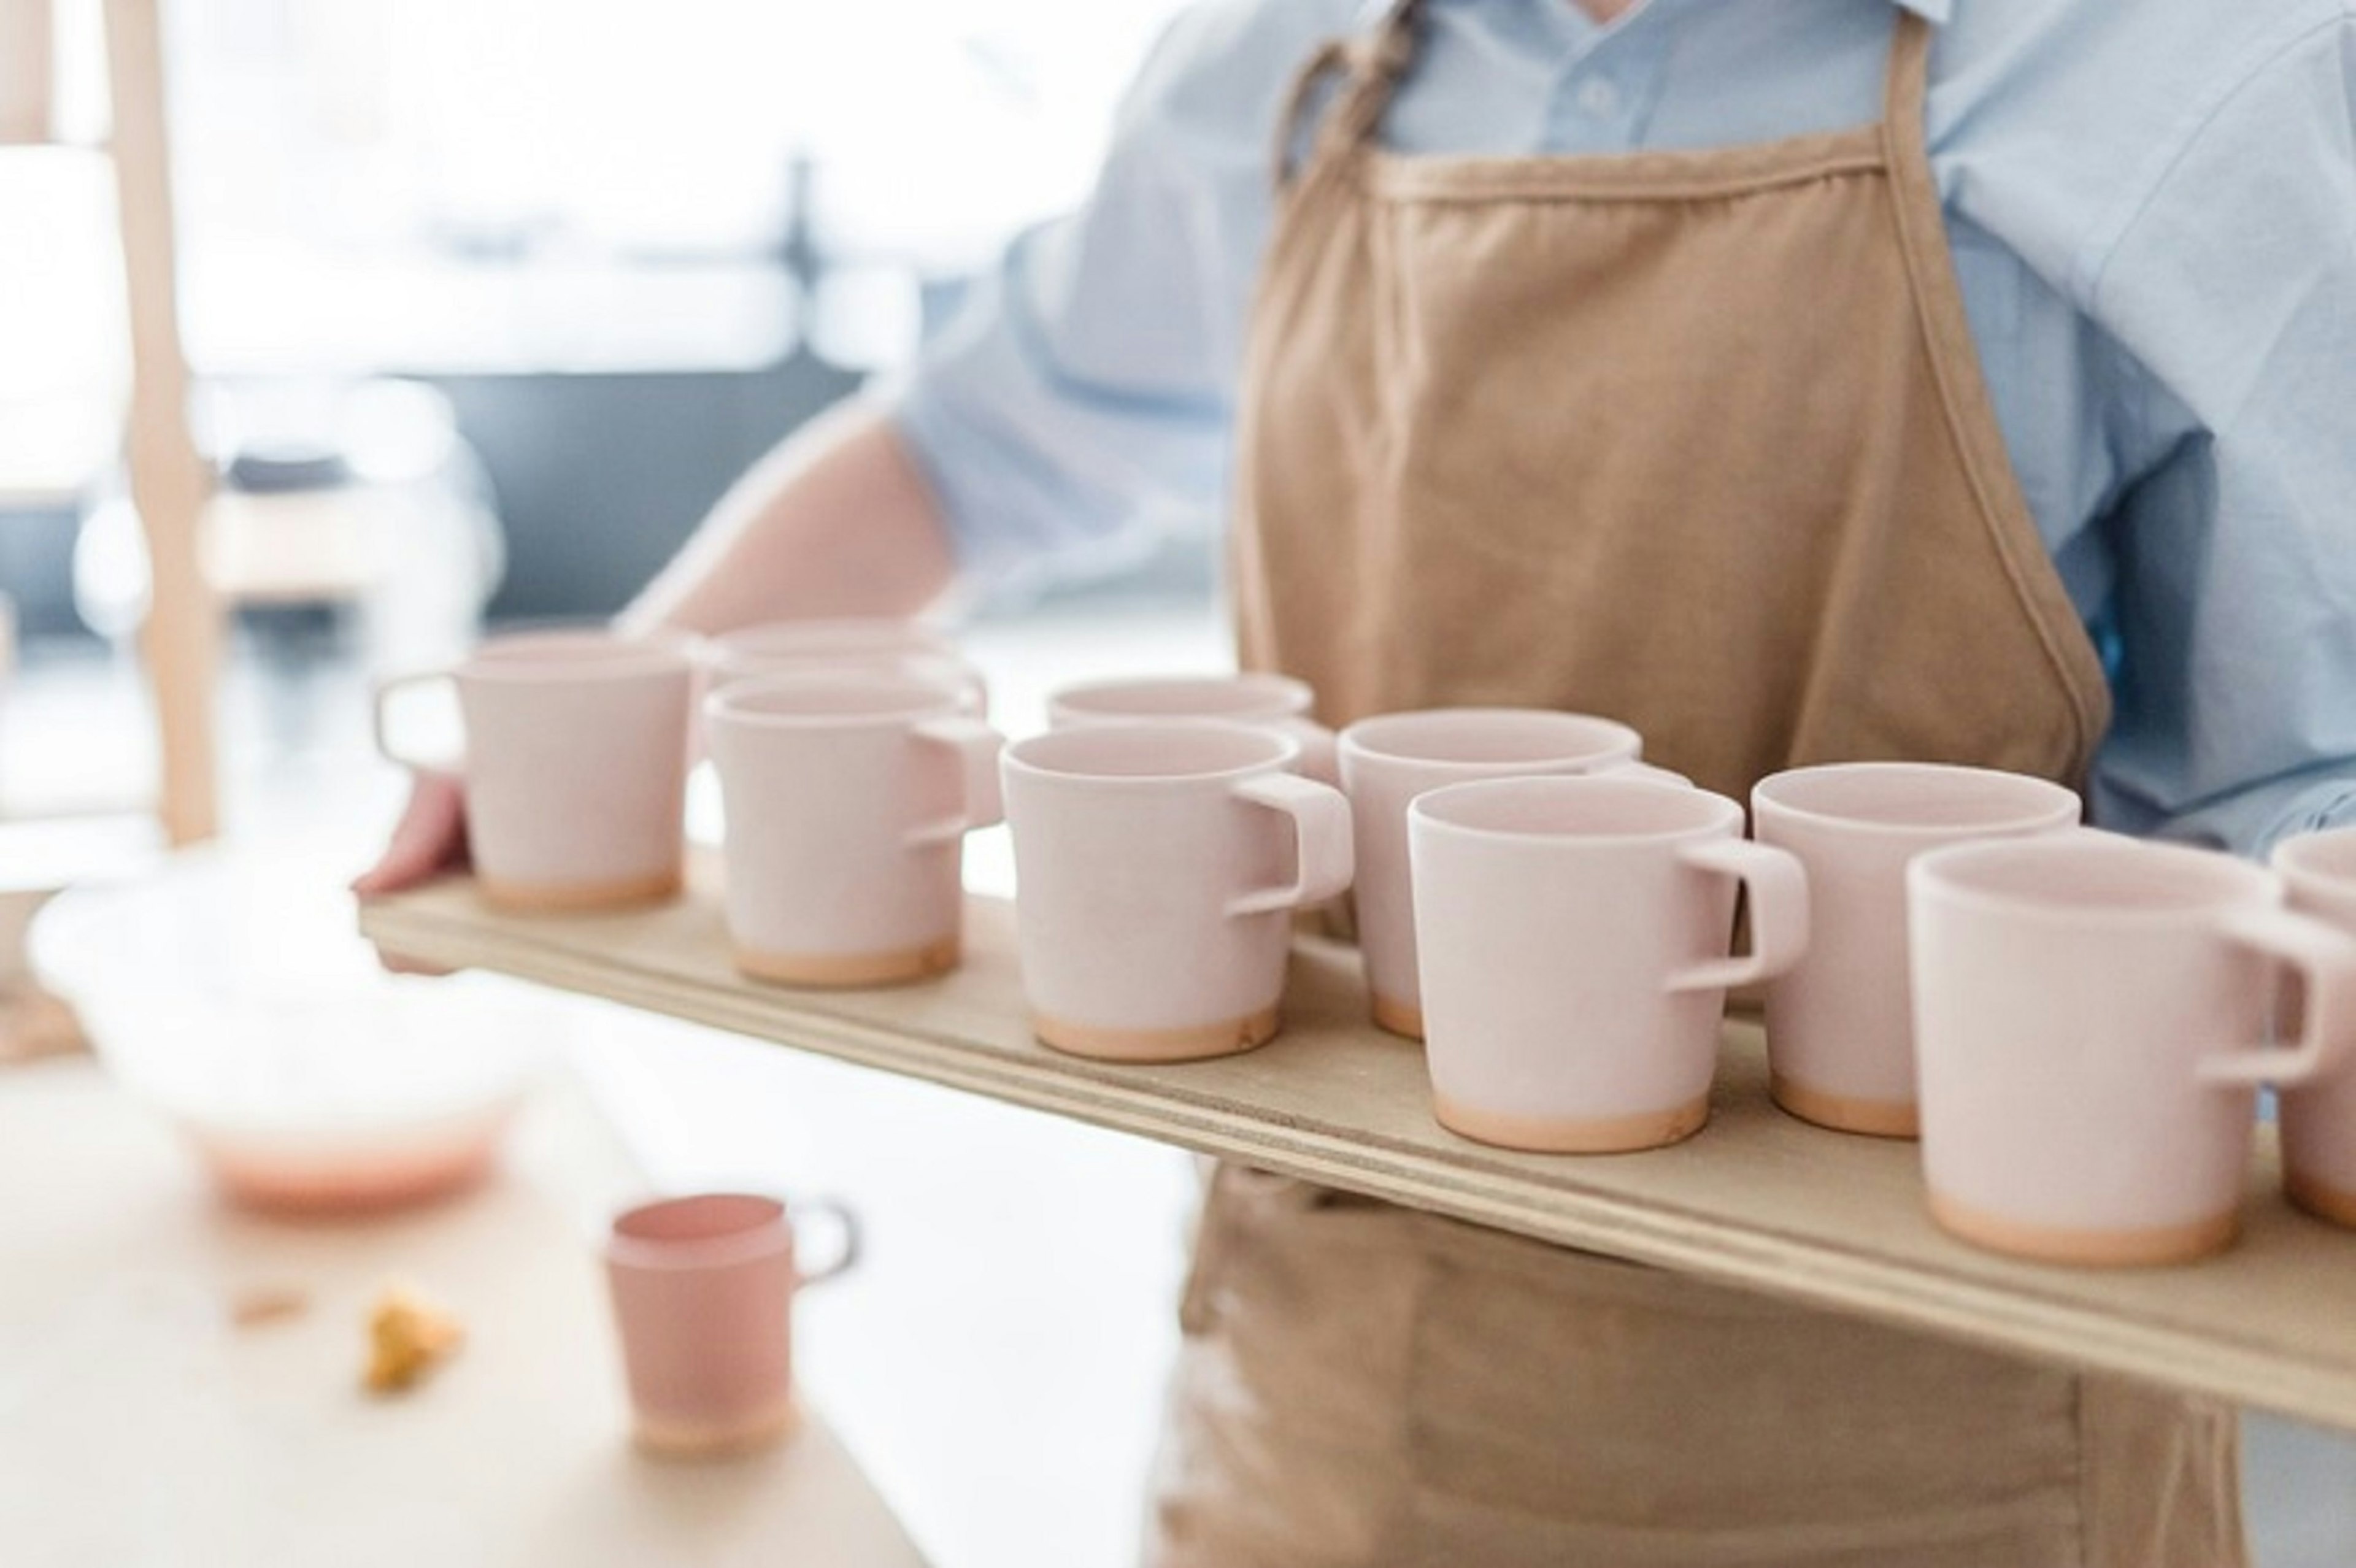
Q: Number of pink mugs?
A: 11